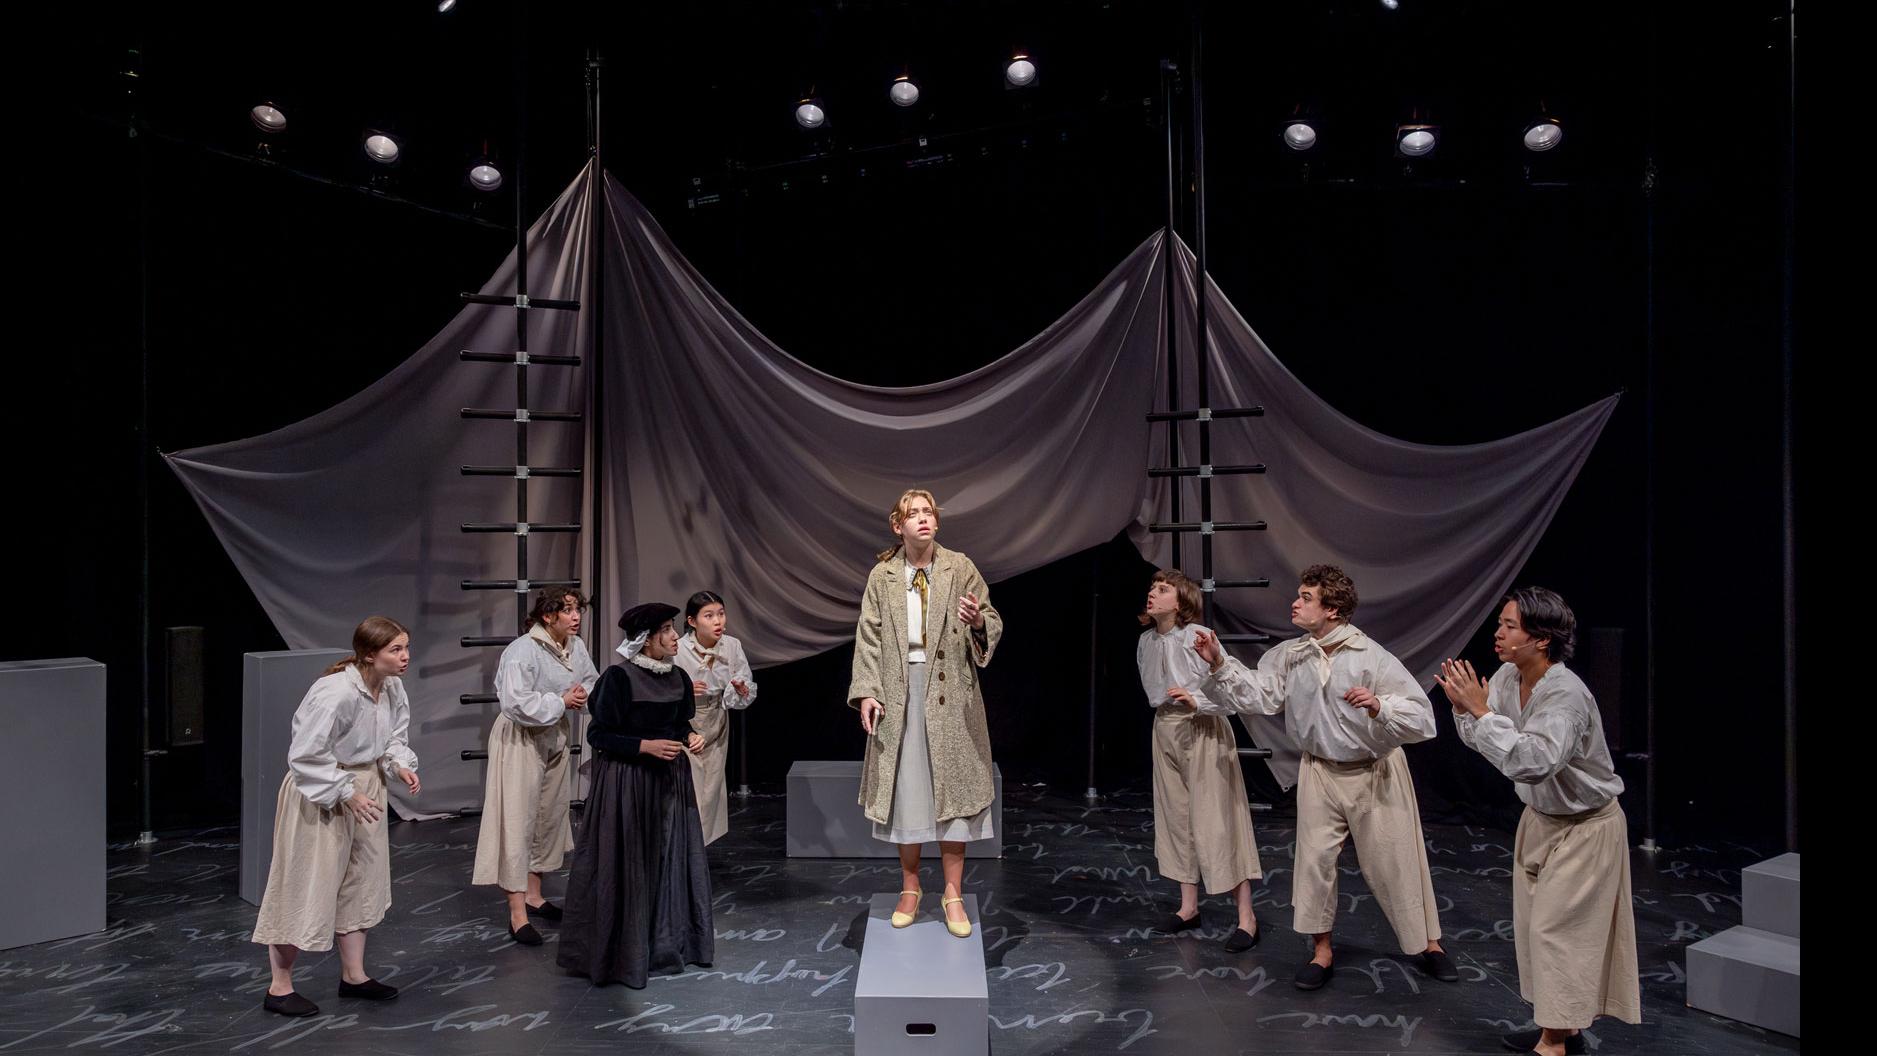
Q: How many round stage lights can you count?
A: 9